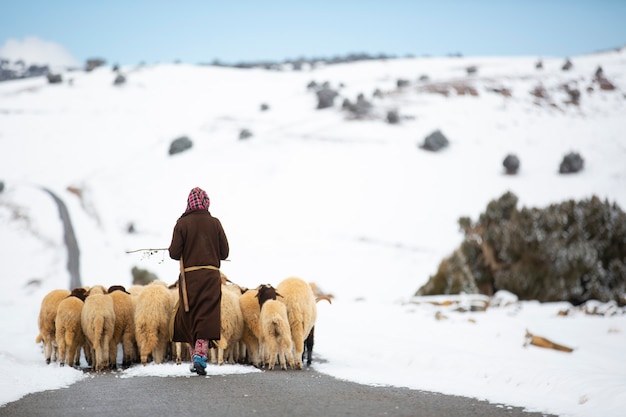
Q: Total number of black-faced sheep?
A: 3